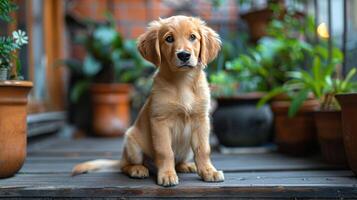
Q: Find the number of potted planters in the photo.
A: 7